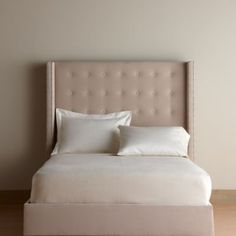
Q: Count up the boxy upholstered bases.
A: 1